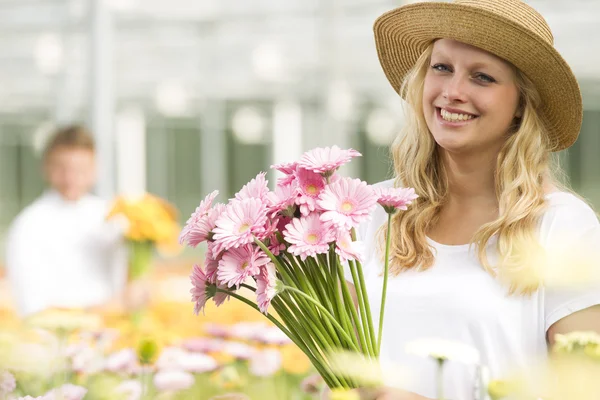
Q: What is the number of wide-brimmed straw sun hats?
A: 1